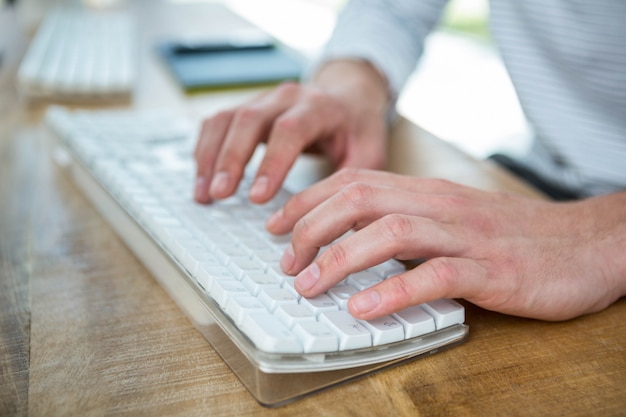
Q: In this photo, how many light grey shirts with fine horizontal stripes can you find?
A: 1